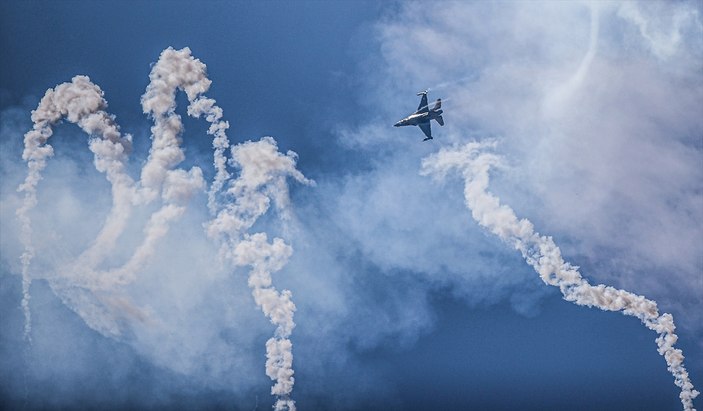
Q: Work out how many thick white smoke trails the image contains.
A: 4